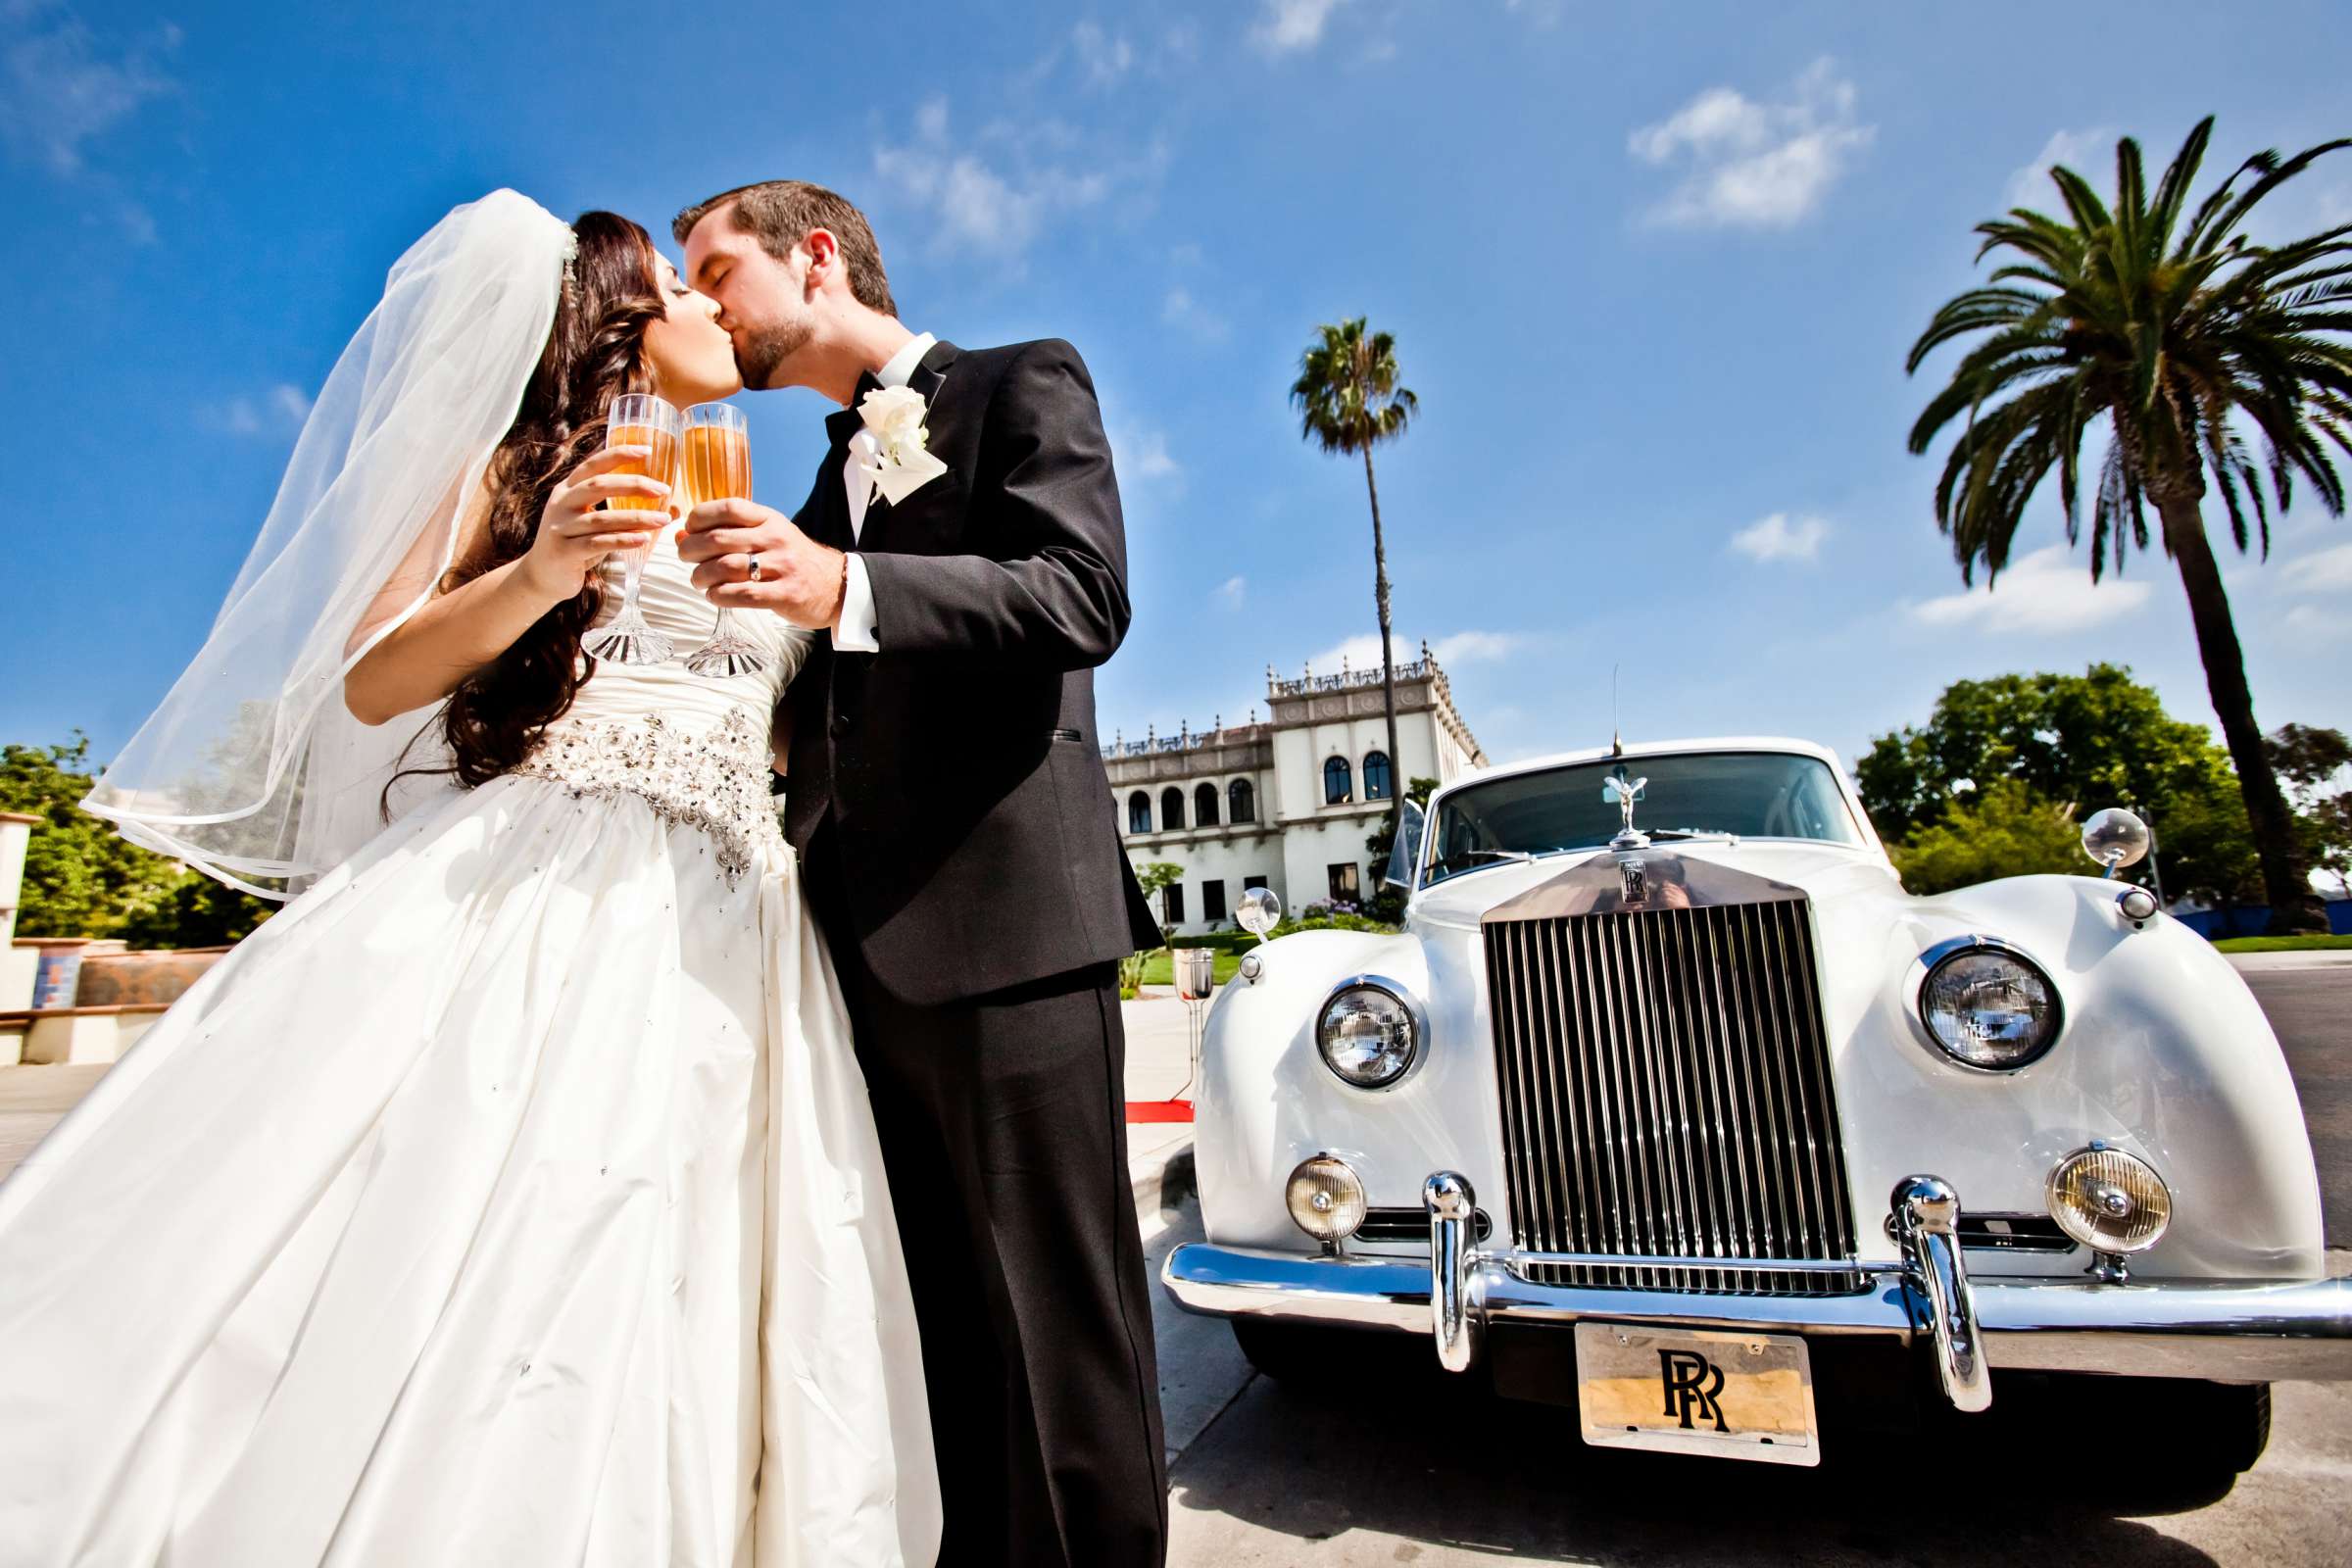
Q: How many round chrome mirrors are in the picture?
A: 2